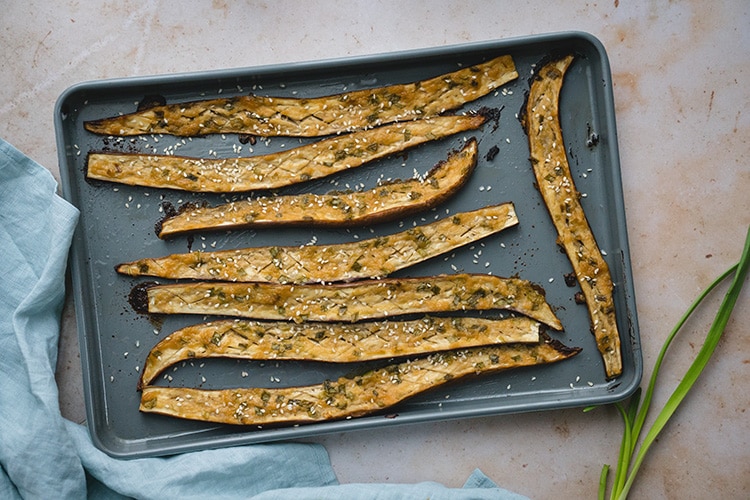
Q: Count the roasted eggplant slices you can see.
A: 8